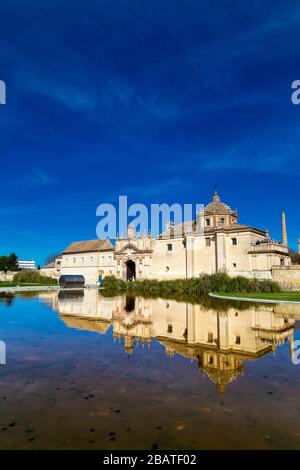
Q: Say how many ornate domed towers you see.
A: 1